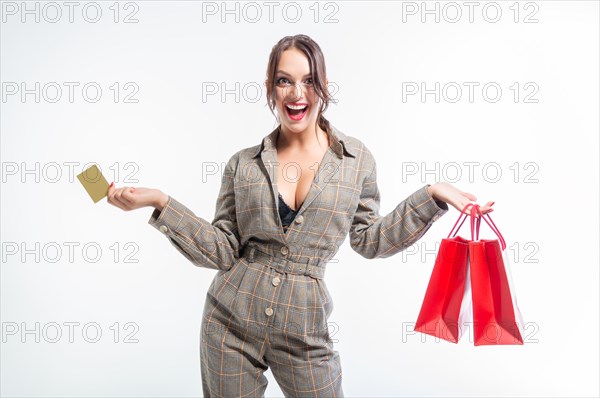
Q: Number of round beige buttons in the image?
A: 5